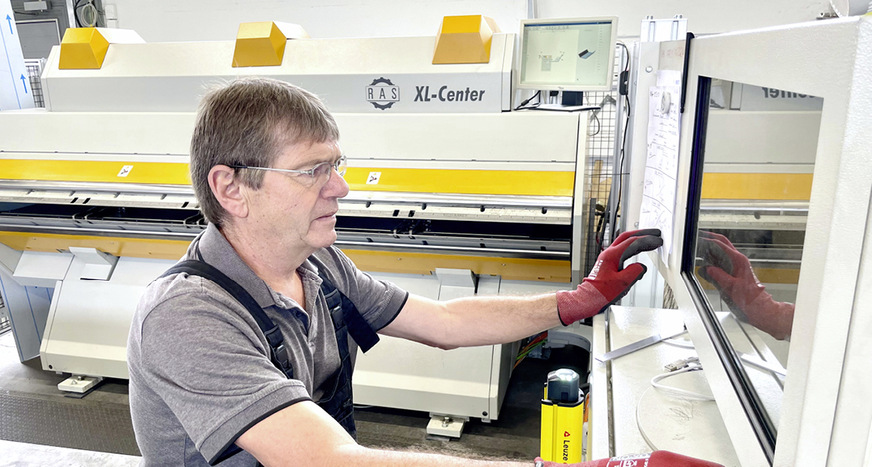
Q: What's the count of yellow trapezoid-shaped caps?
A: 3